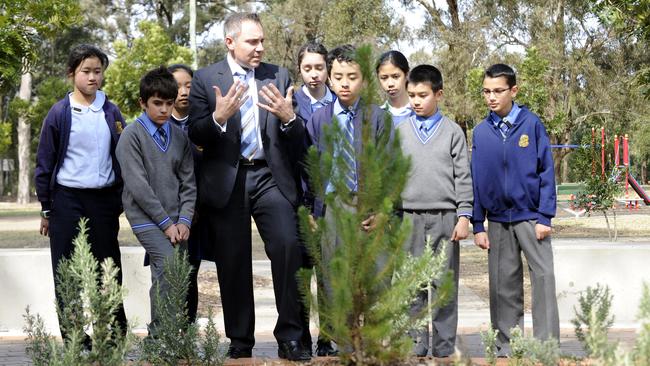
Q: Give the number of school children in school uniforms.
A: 8